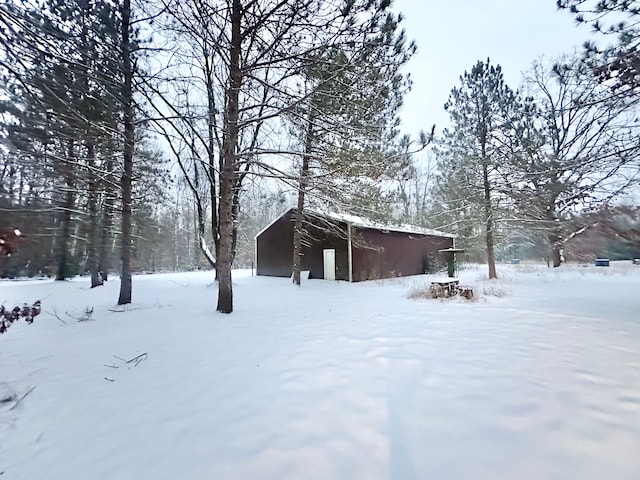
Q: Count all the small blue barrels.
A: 2